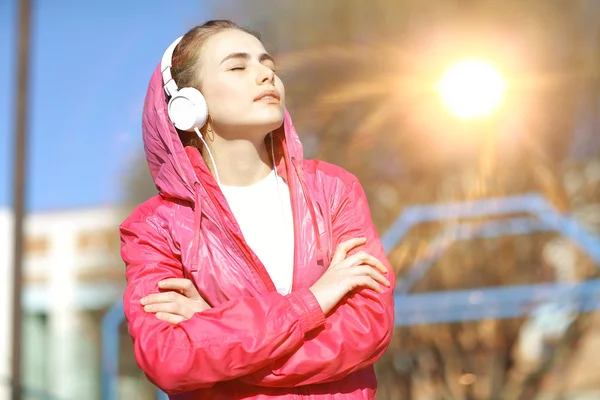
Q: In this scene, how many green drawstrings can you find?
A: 0